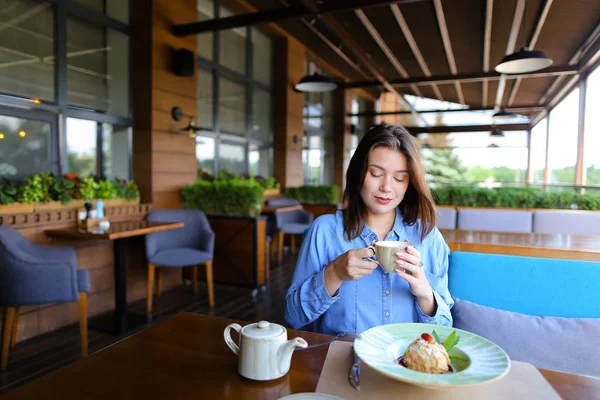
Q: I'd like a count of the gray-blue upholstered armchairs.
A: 3